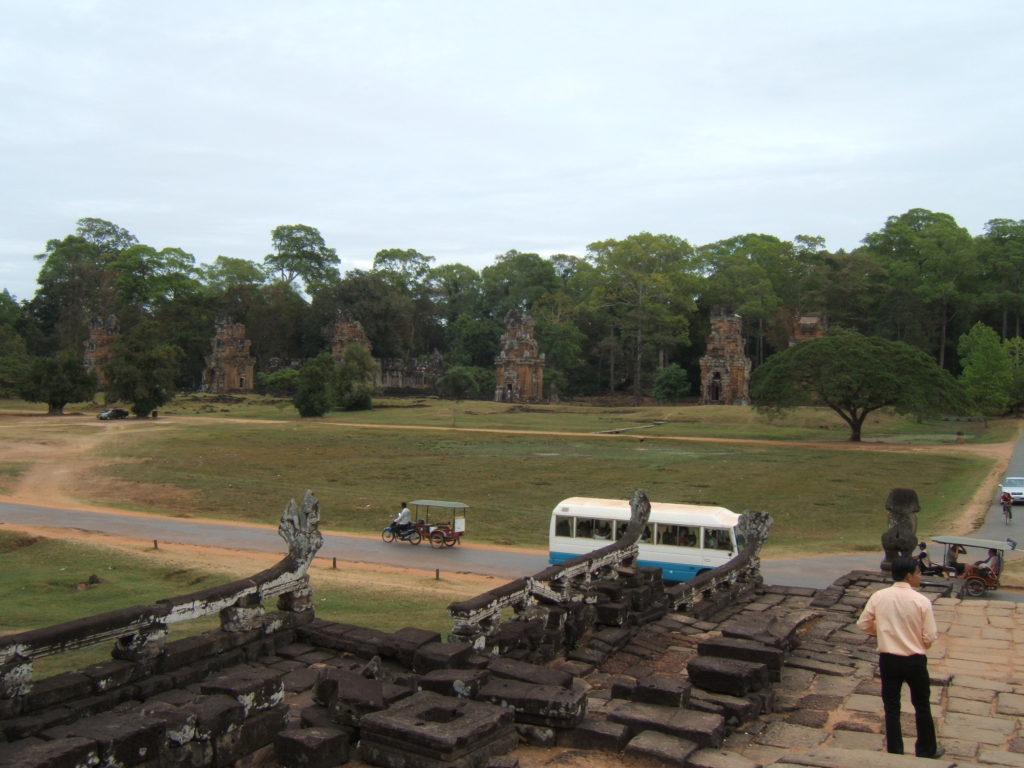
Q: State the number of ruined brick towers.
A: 6